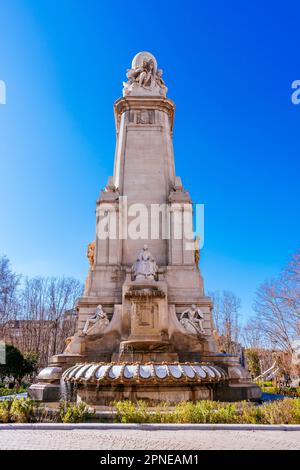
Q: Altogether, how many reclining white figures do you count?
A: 2